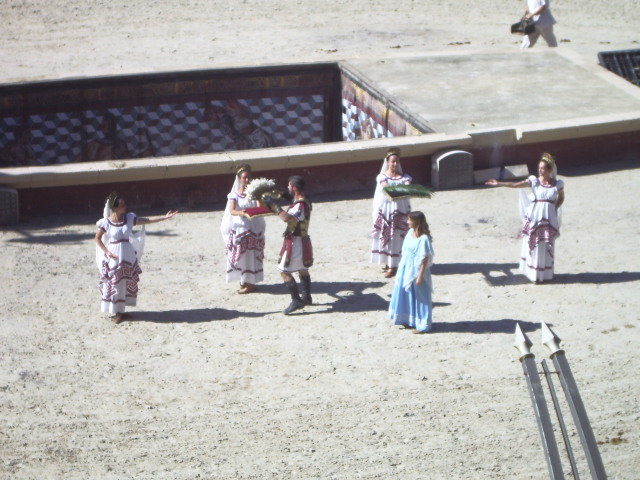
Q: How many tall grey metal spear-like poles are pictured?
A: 2